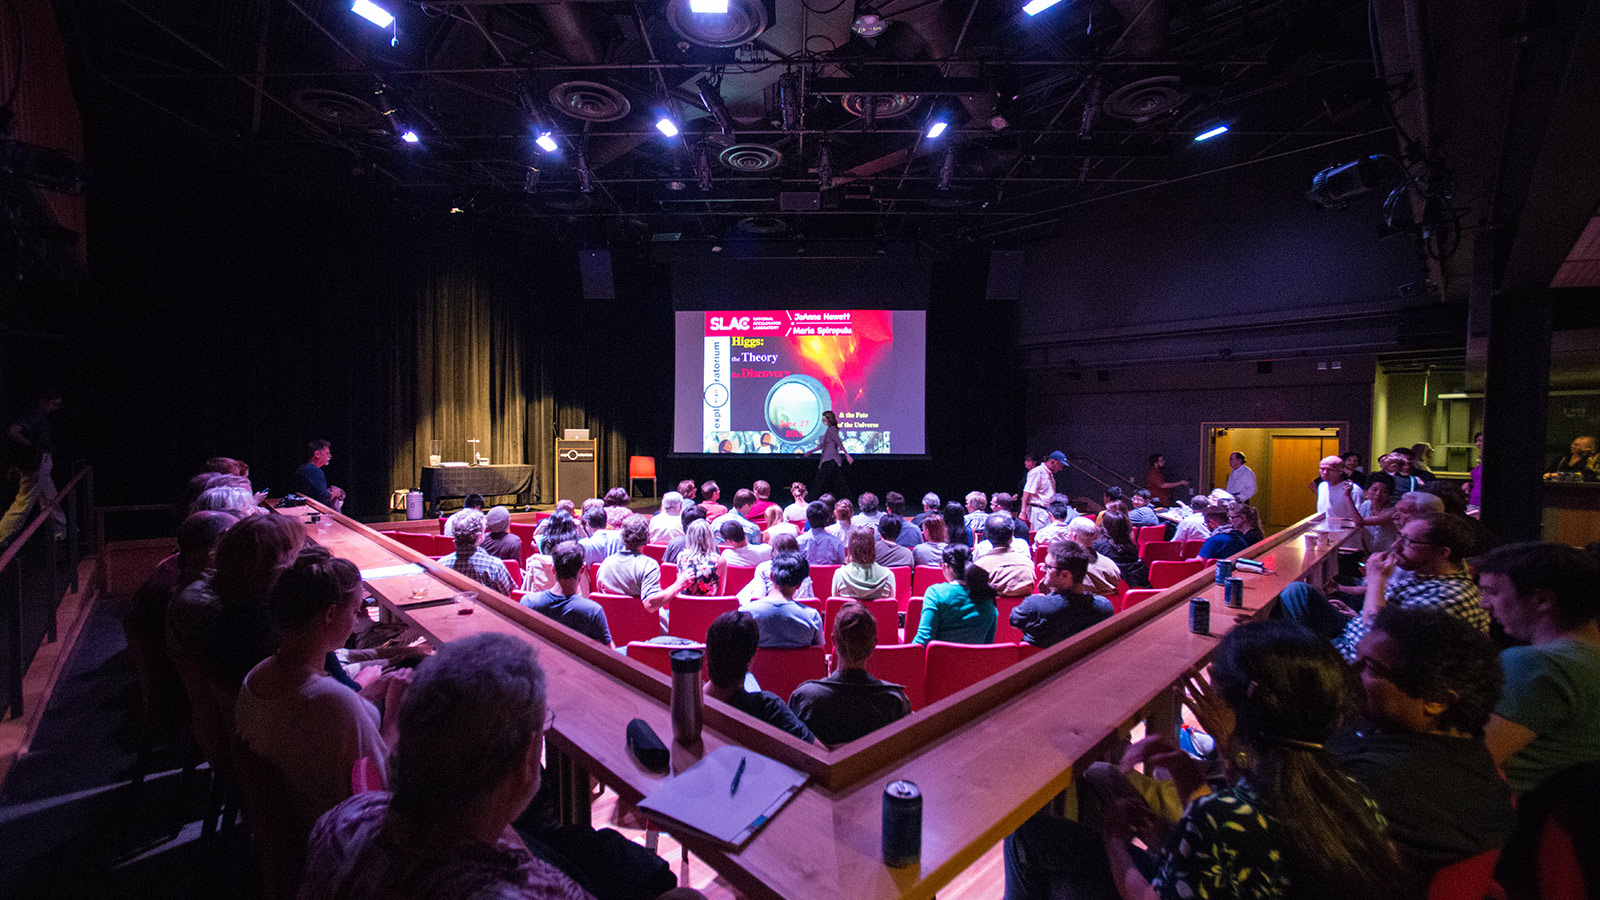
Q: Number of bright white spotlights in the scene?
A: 8